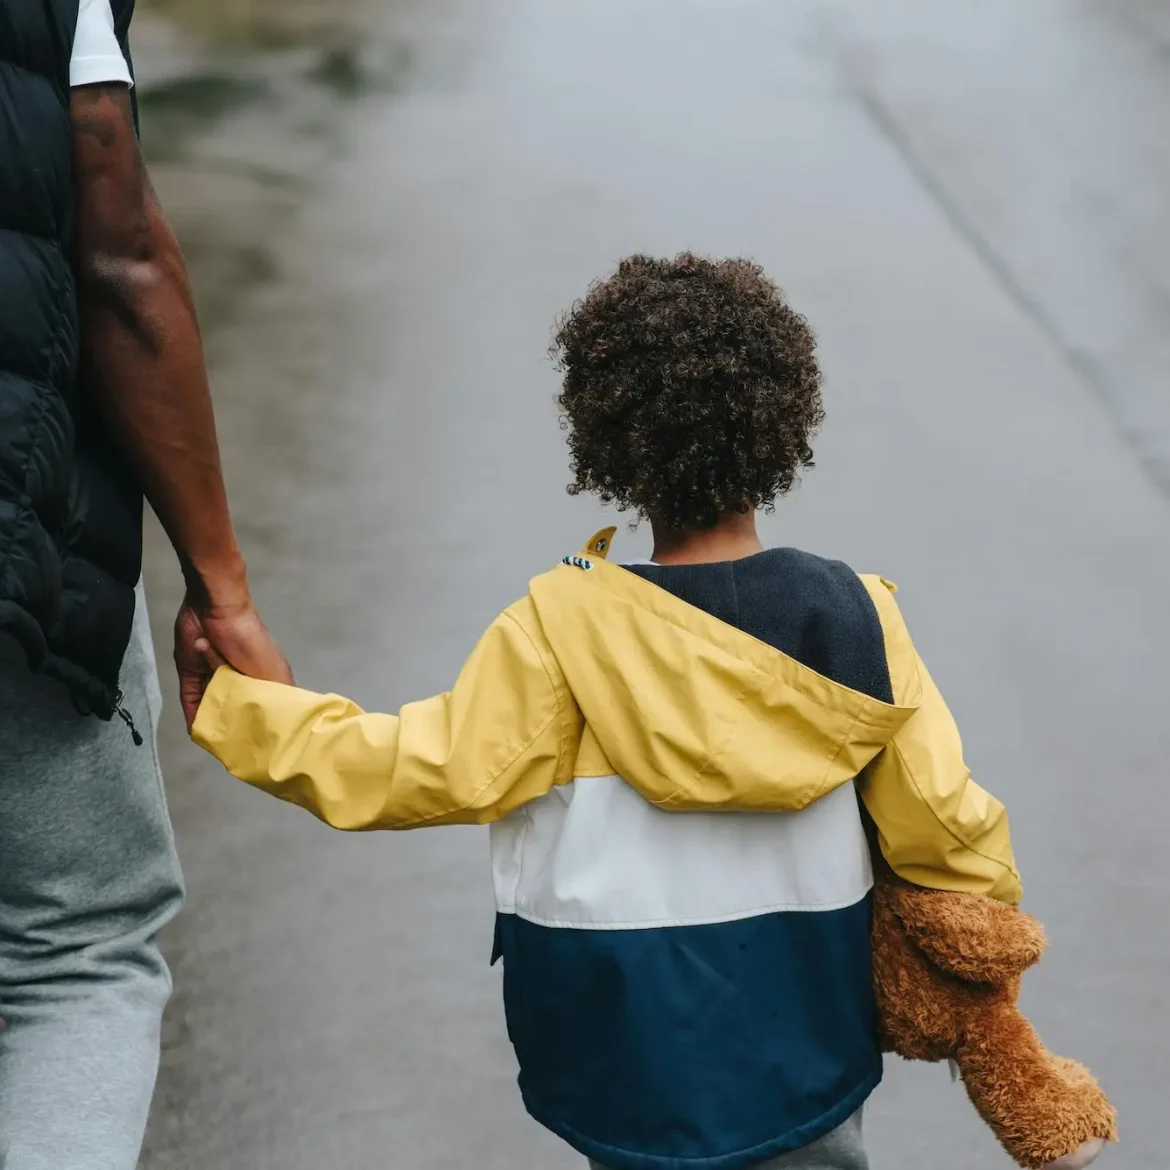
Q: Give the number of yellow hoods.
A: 1